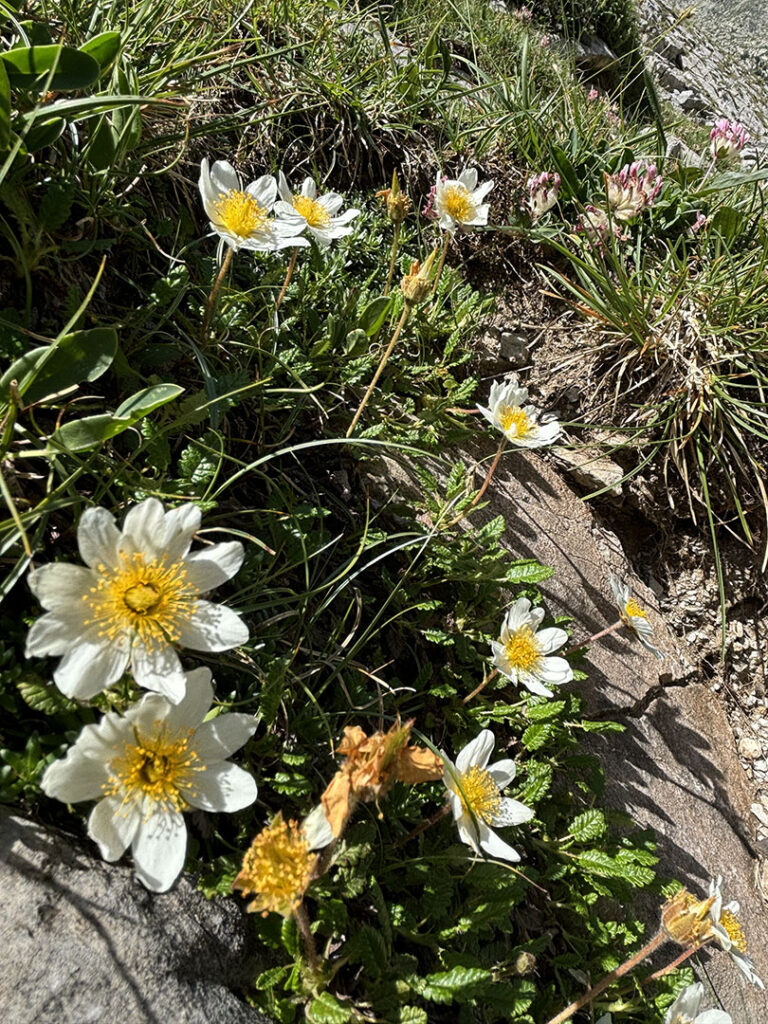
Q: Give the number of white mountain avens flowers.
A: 11